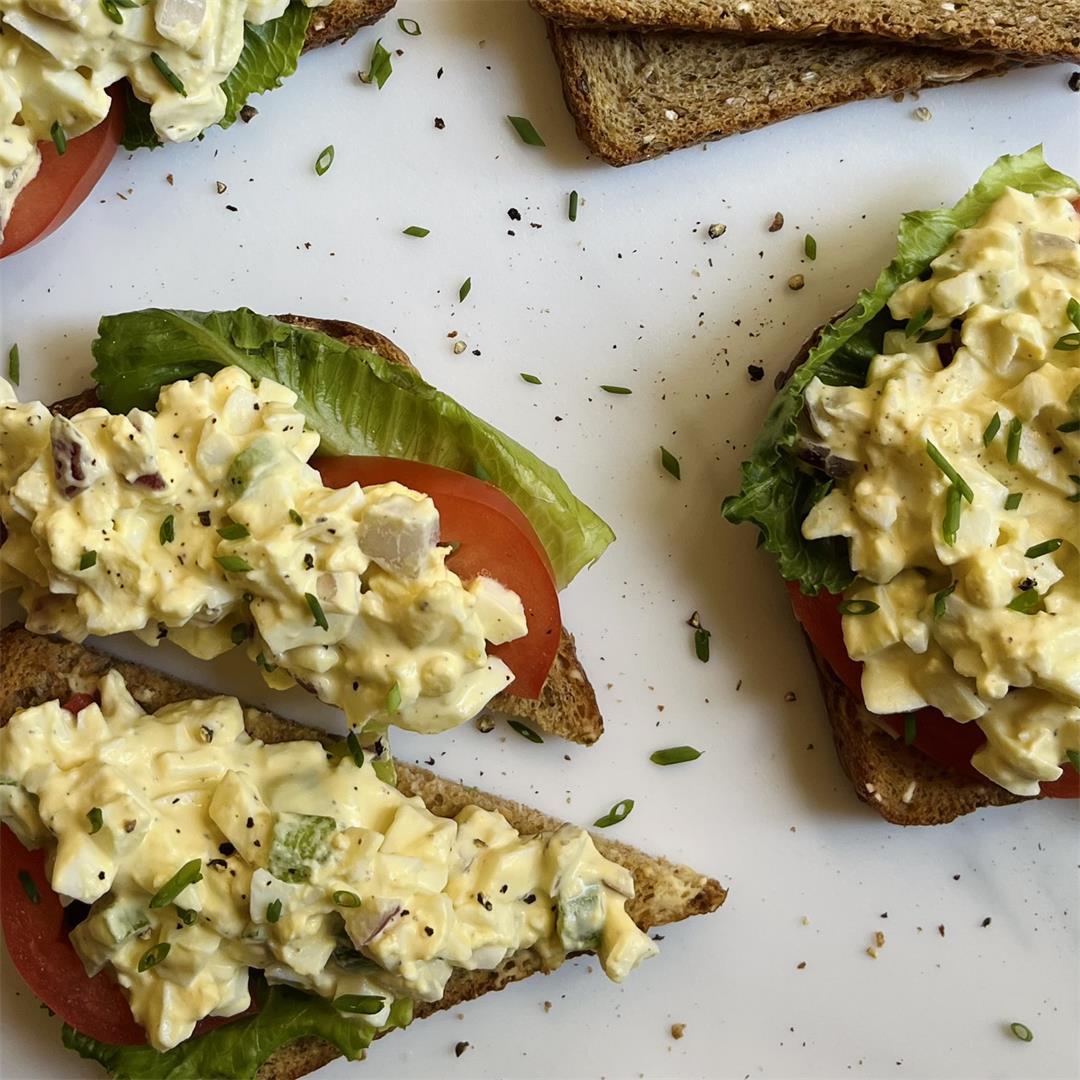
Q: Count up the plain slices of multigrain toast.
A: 2